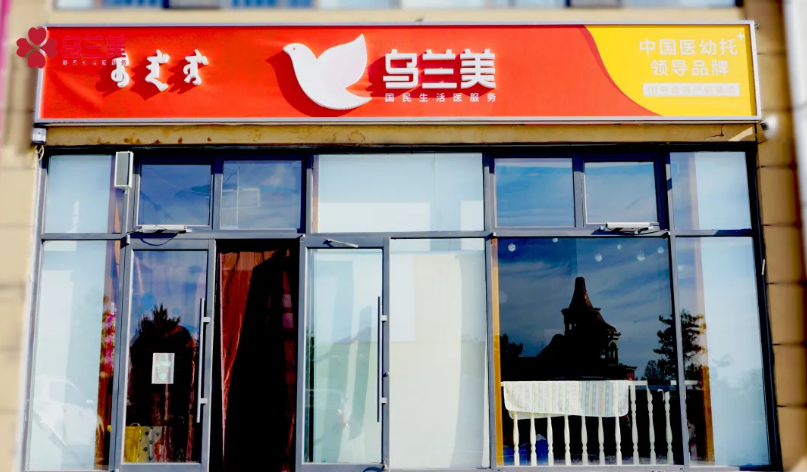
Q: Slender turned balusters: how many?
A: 10